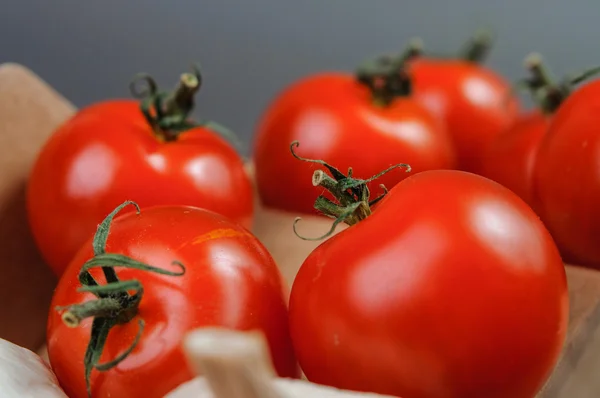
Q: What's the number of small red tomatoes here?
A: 7